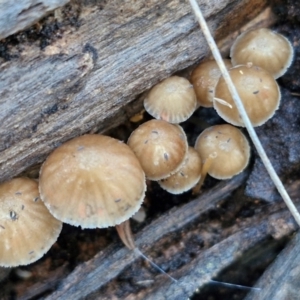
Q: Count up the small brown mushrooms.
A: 9